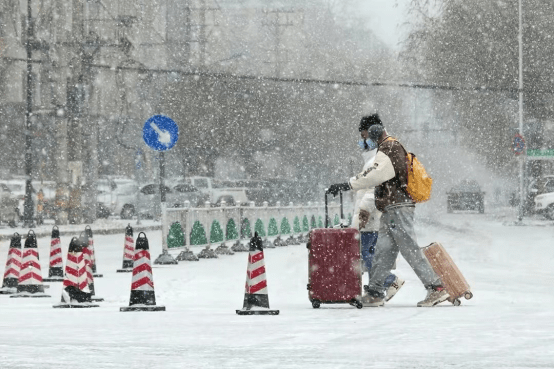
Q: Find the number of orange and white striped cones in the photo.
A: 9